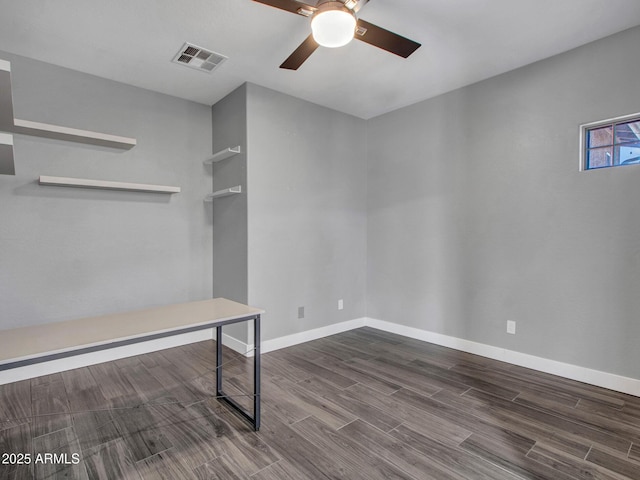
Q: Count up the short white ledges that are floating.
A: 2